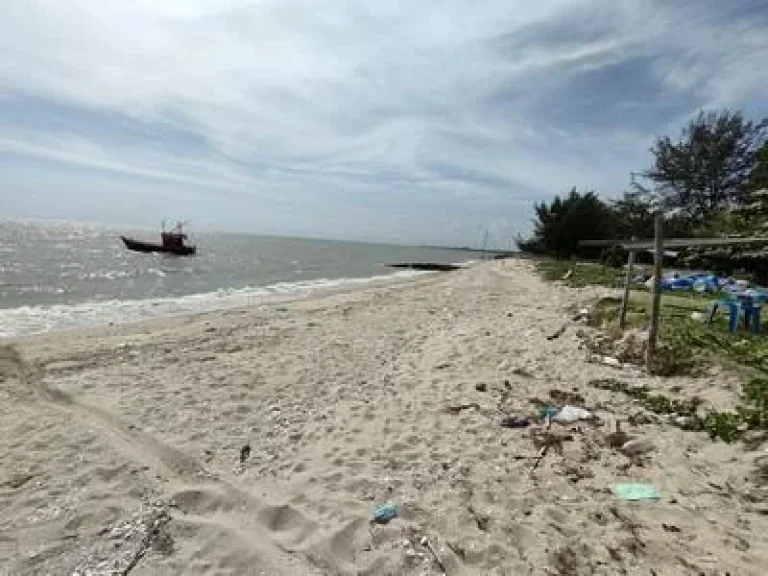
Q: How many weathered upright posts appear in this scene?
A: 2